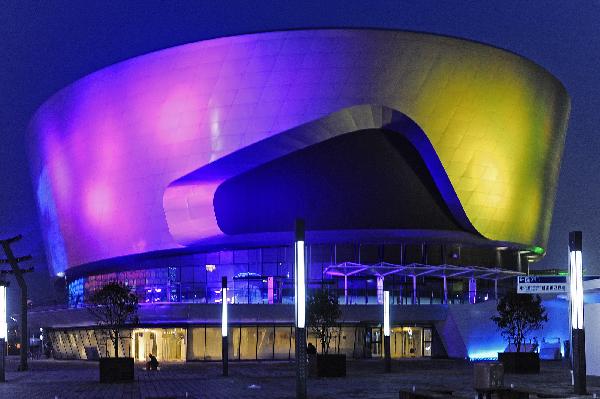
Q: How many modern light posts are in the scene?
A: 5